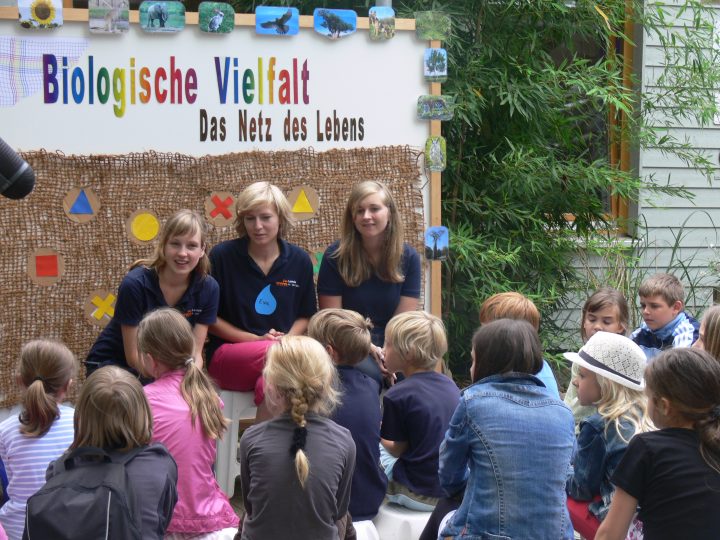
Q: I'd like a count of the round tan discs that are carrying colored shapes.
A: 7